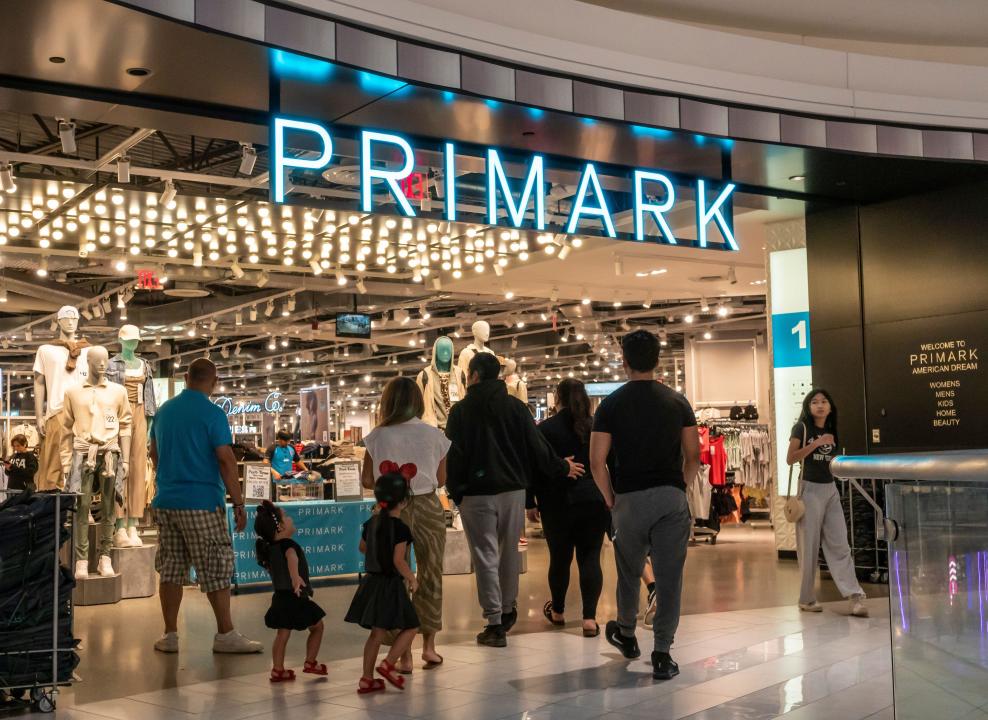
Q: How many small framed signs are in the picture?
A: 2